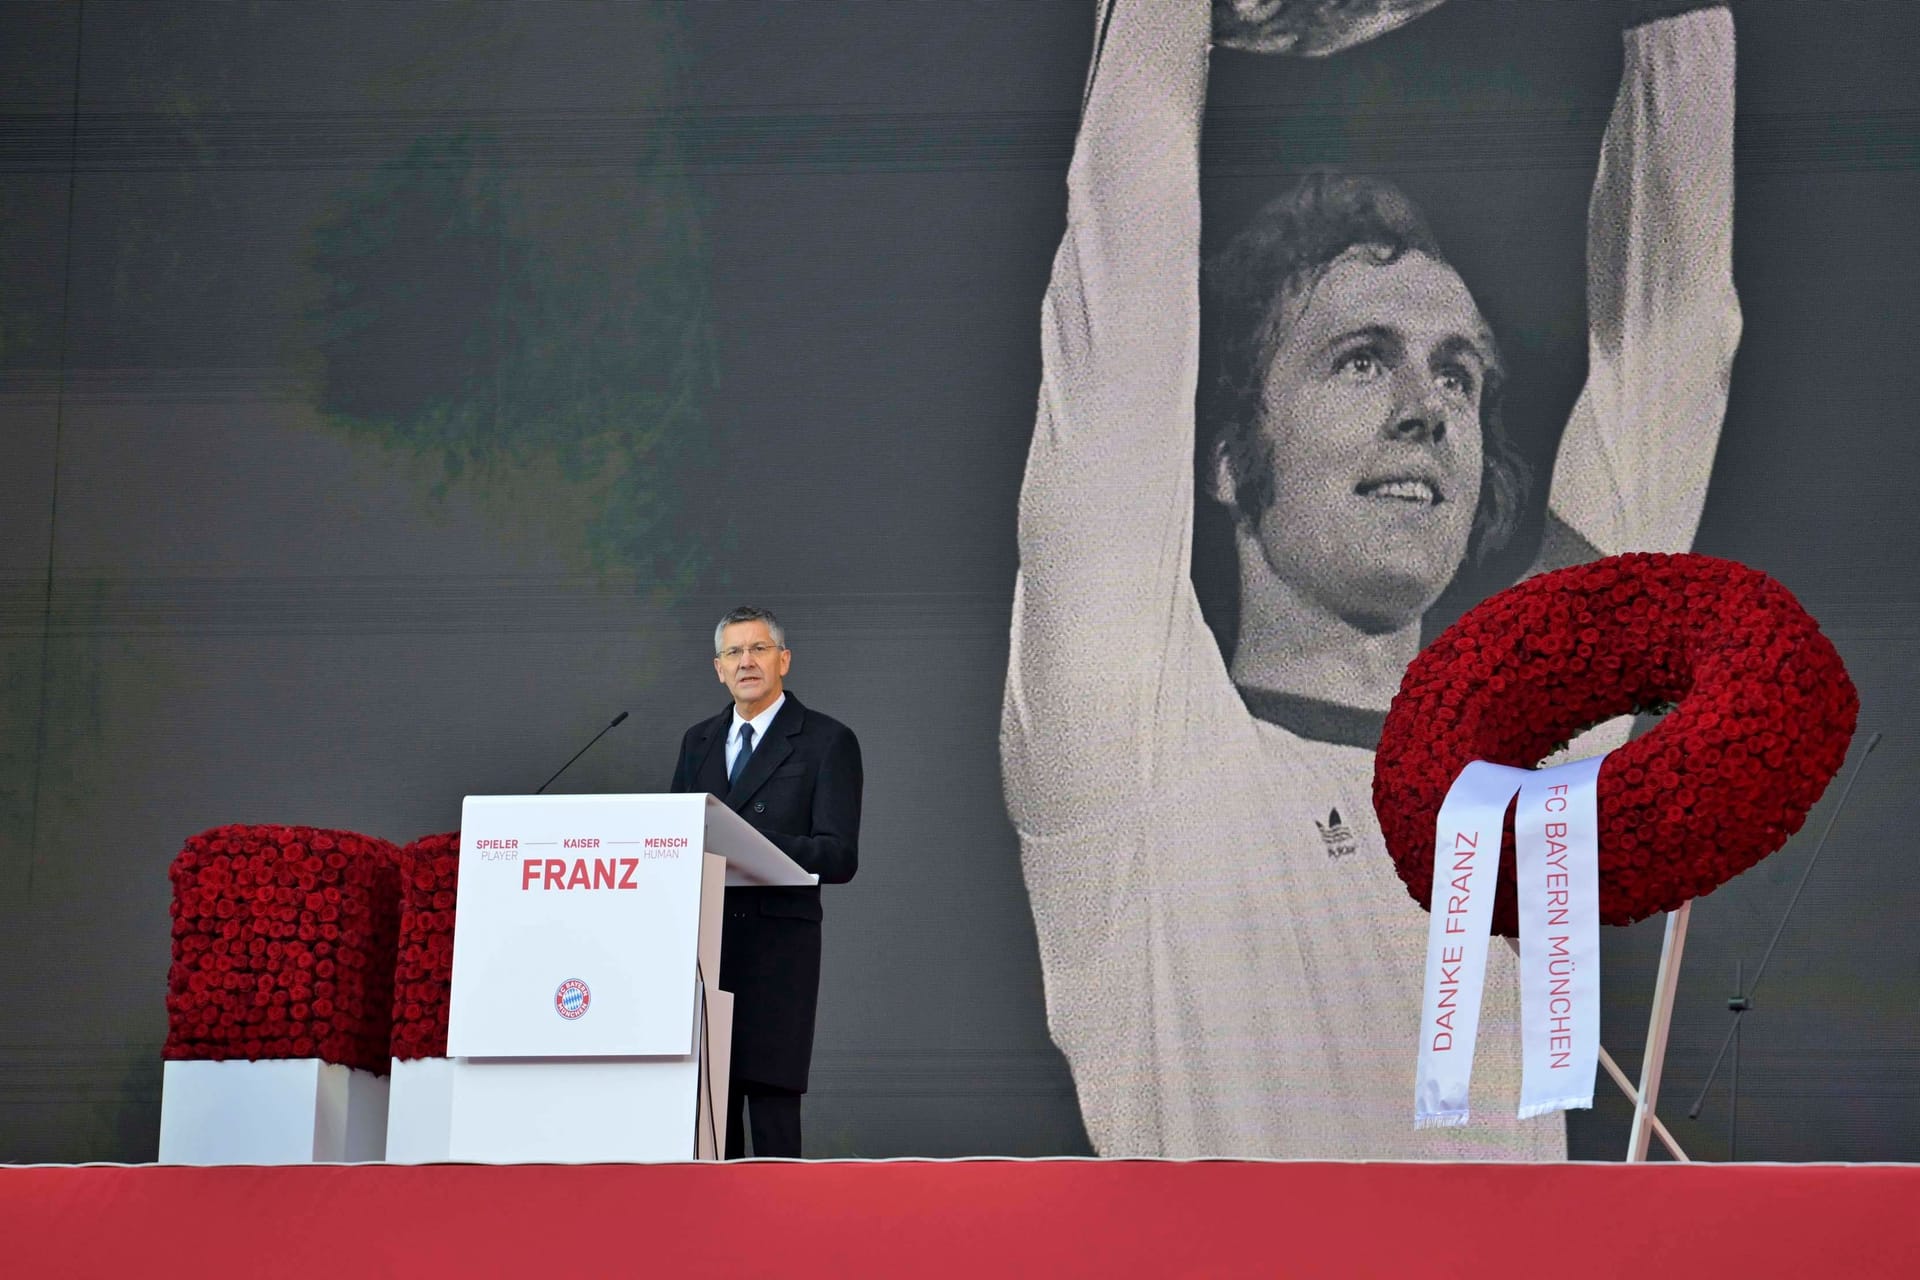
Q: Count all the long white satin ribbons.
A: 2